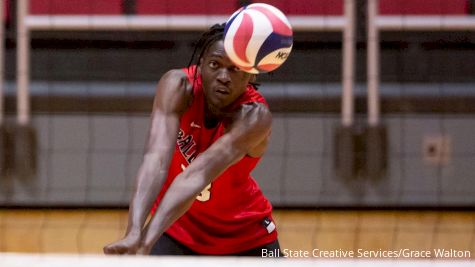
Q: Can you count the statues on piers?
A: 0